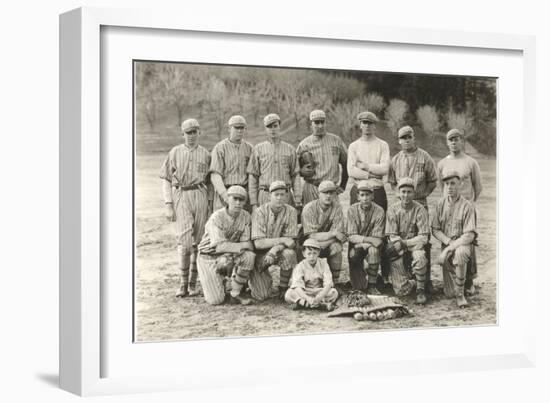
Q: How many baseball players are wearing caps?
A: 14